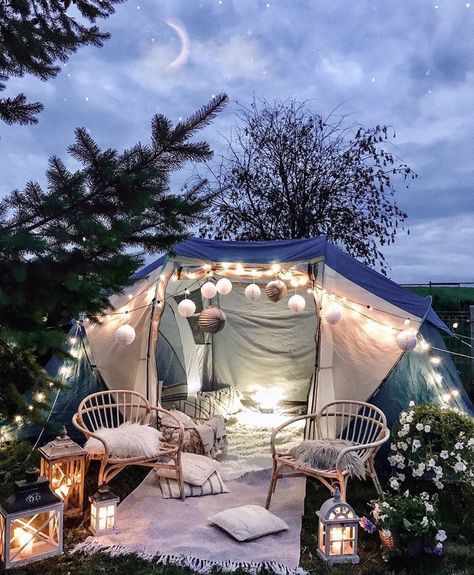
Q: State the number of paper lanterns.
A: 10